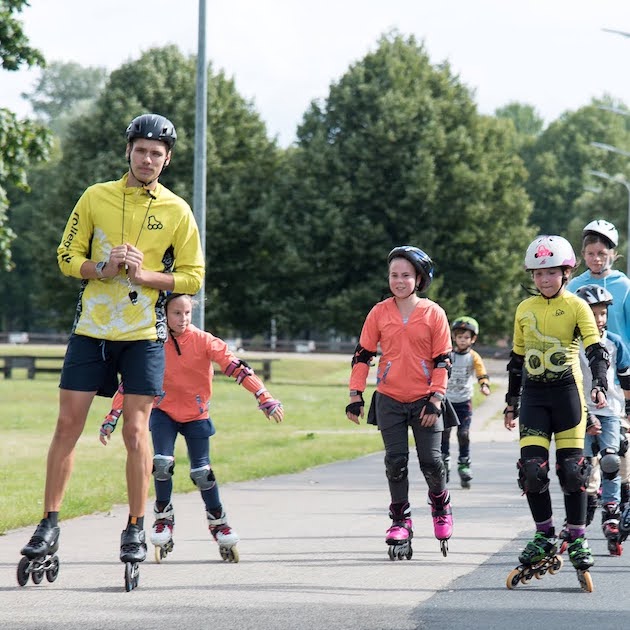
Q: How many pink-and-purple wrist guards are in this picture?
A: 2